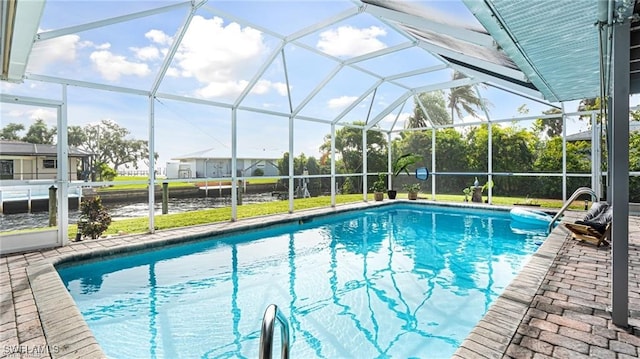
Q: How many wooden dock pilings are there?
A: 3